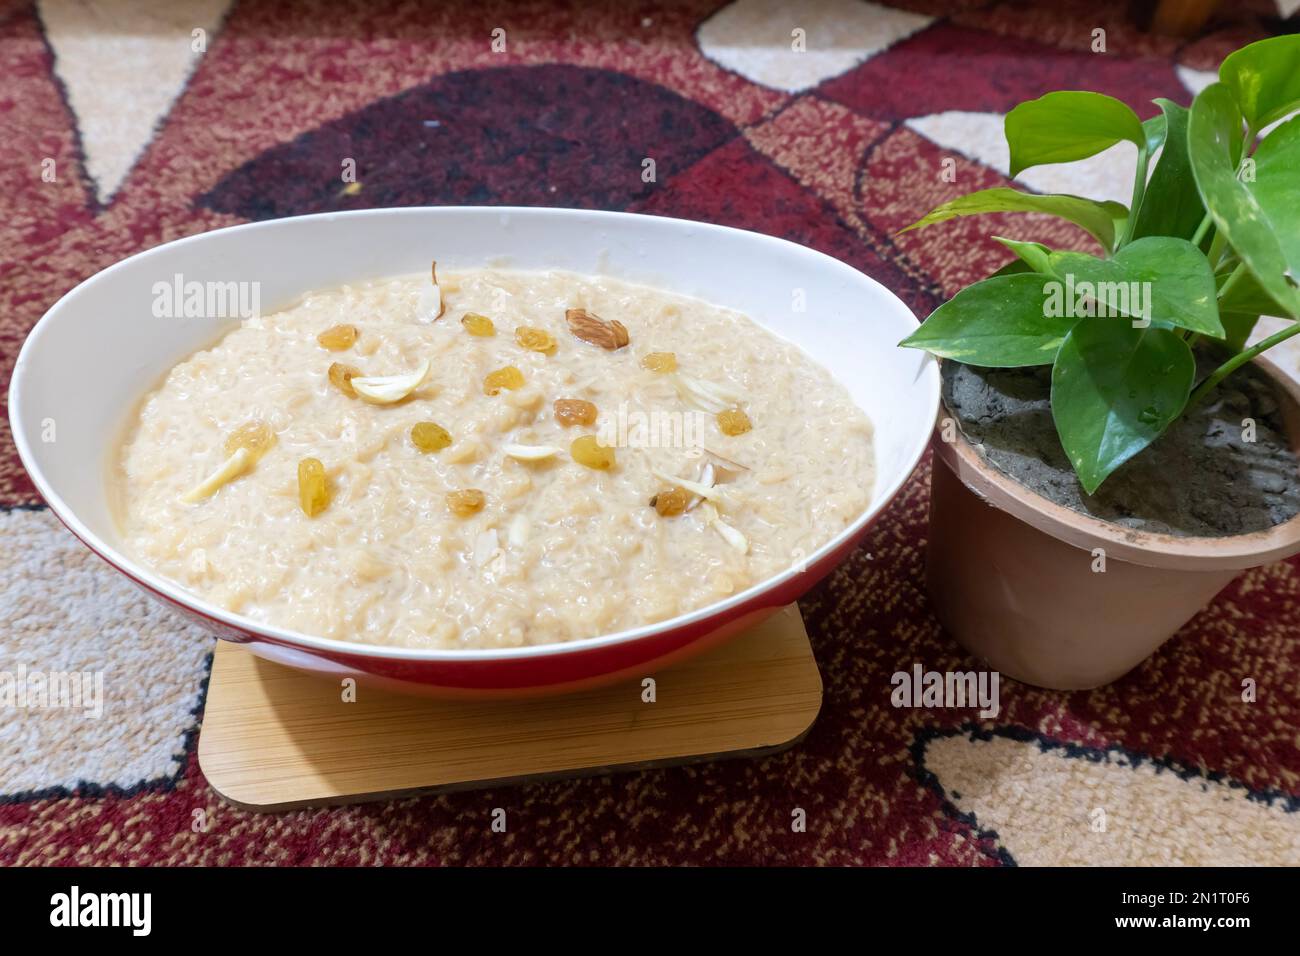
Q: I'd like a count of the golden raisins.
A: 14